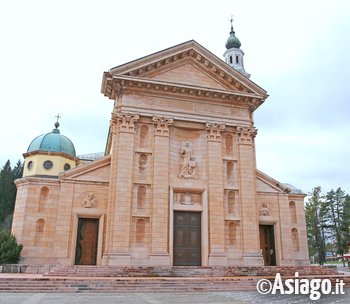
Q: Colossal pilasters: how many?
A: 4